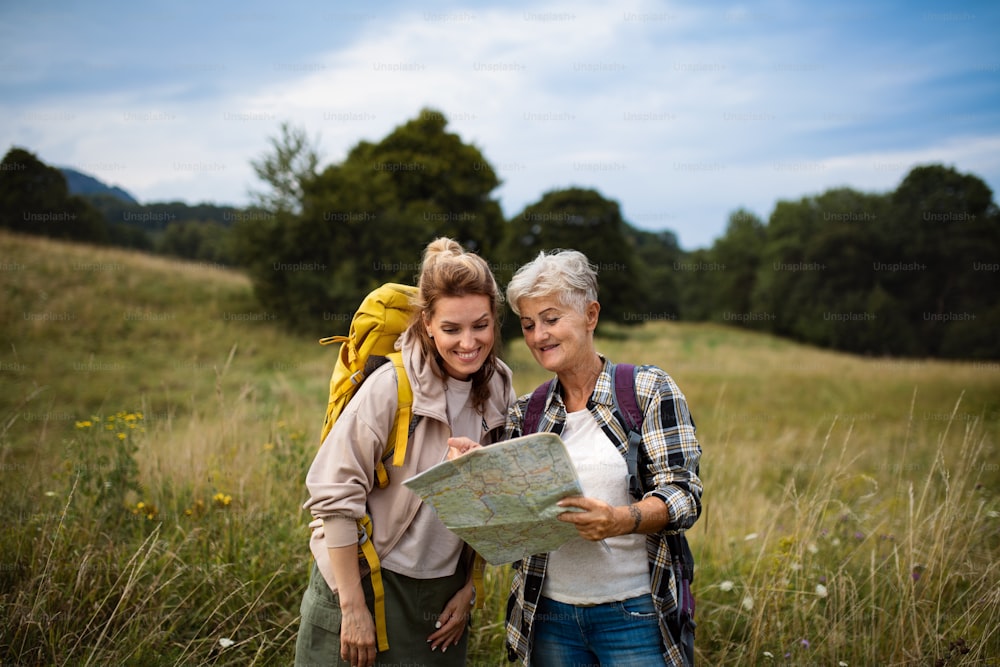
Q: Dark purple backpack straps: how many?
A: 2